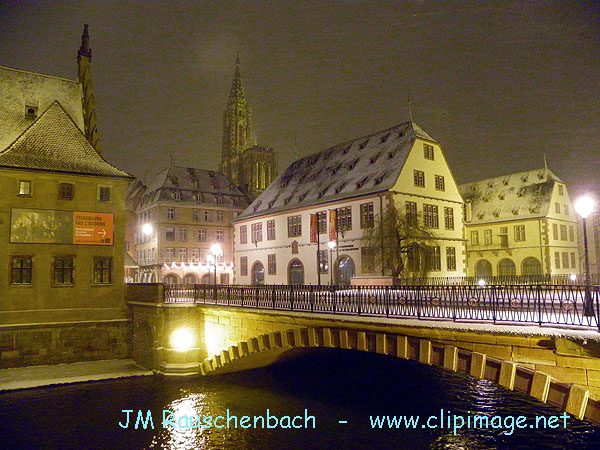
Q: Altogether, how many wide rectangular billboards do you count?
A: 1